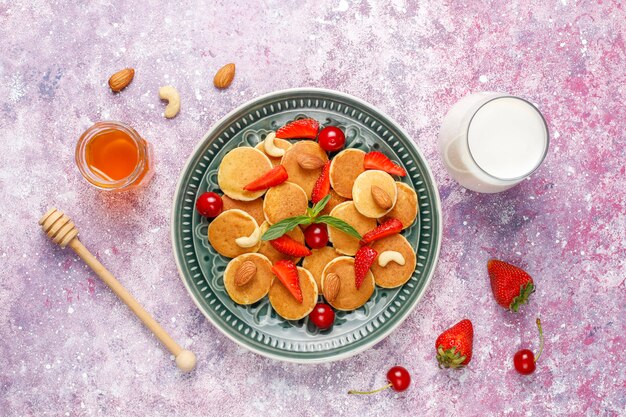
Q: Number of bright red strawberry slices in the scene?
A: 8